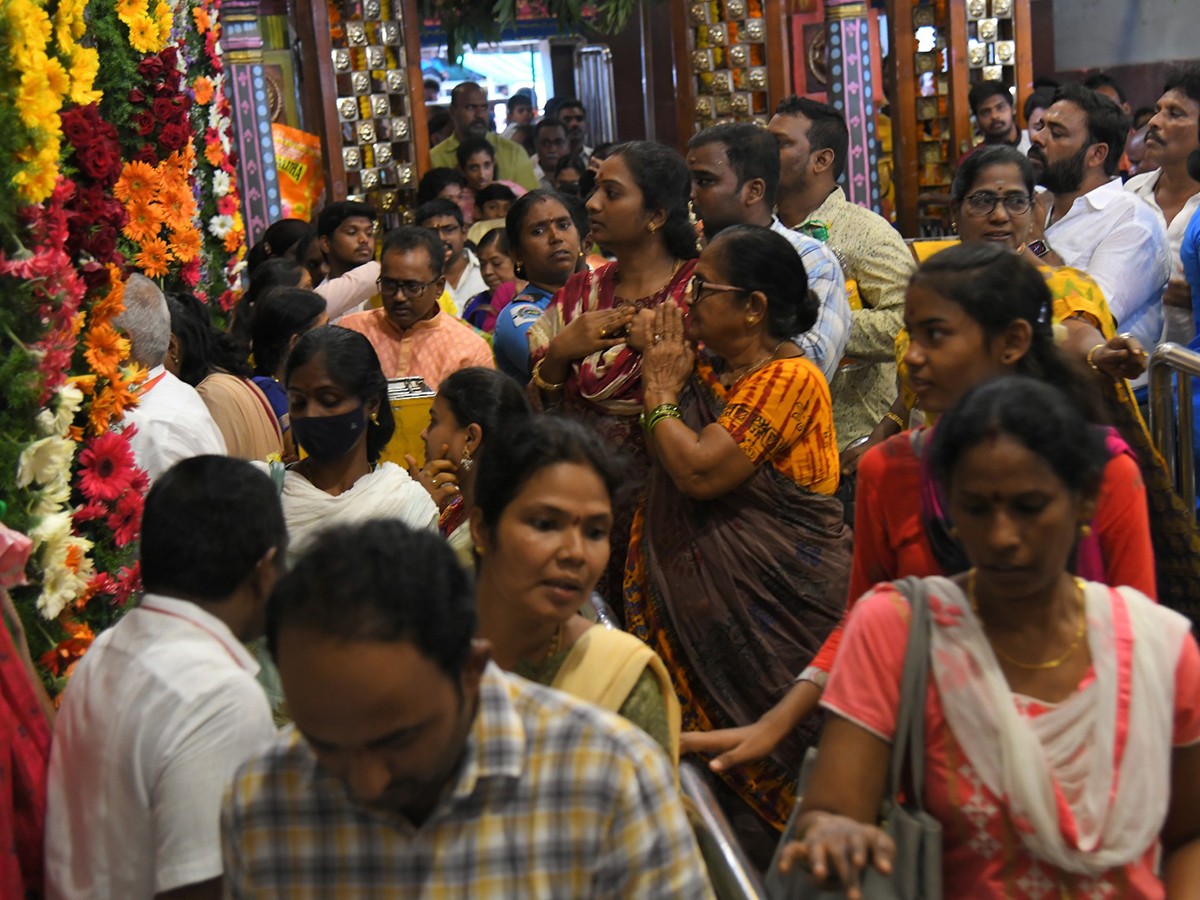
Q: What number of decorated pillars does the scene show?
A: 2